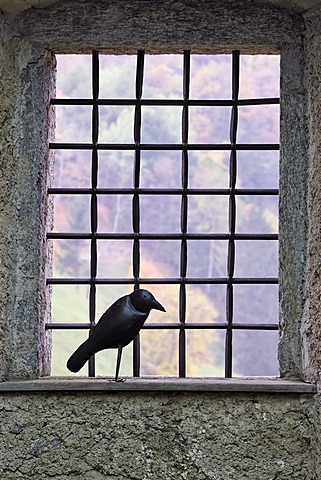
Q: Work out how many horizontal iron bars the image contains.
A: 6